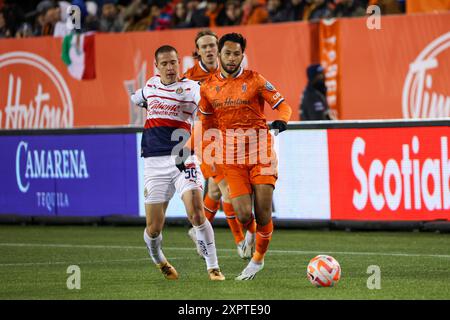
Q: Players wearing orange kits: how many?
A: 2